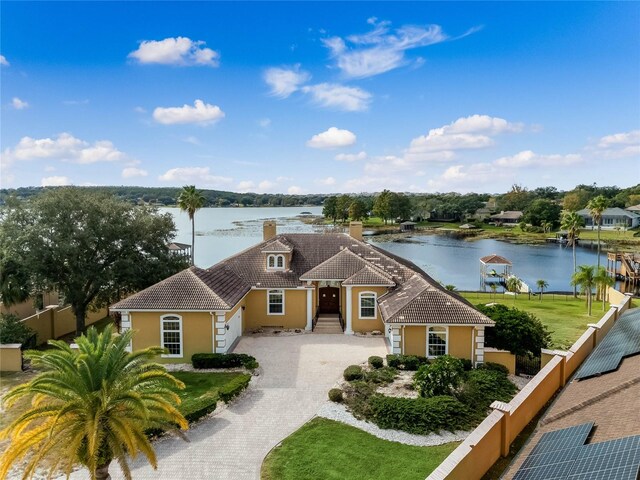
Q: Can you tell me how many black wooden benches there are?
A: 0